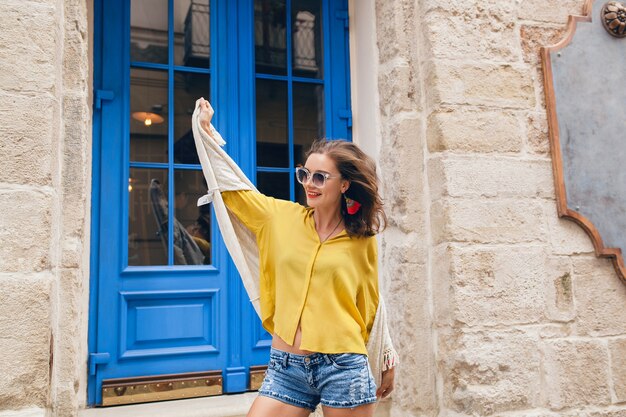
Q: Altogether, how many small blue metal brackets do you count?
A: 4